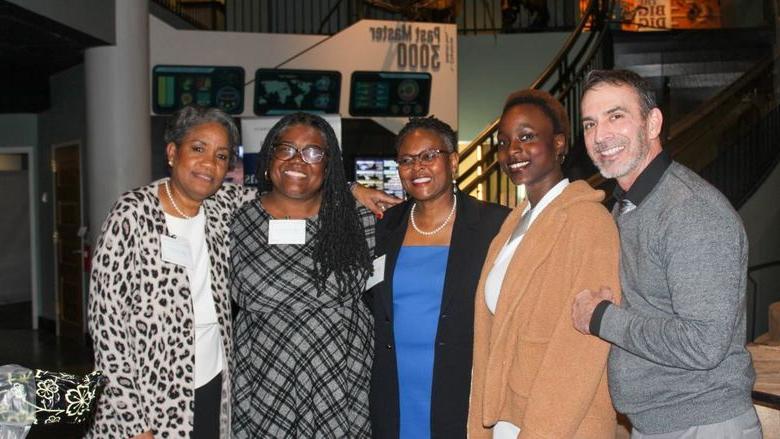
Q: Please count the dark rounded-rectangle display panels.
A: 3